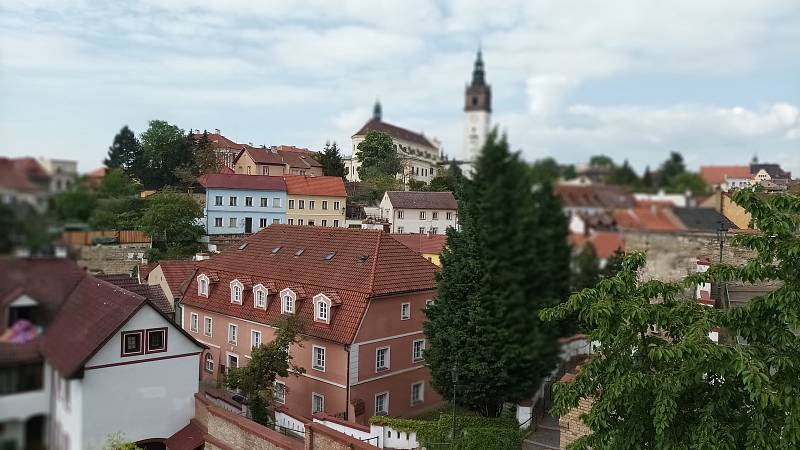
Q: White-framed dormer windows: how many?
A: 5